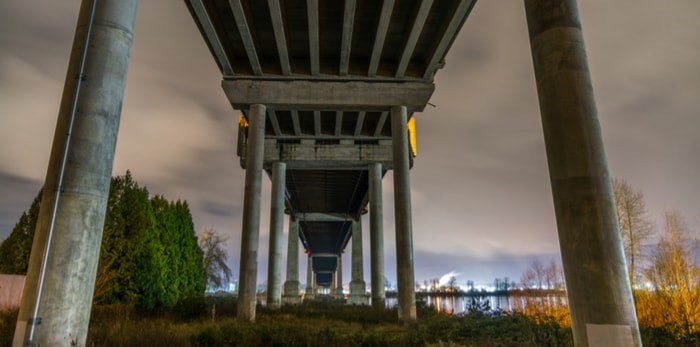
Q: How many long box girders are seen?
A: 8